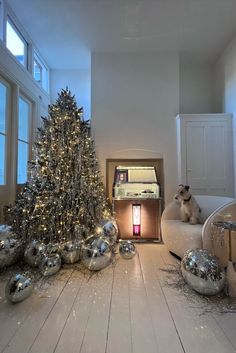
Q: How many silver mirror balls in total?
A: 9